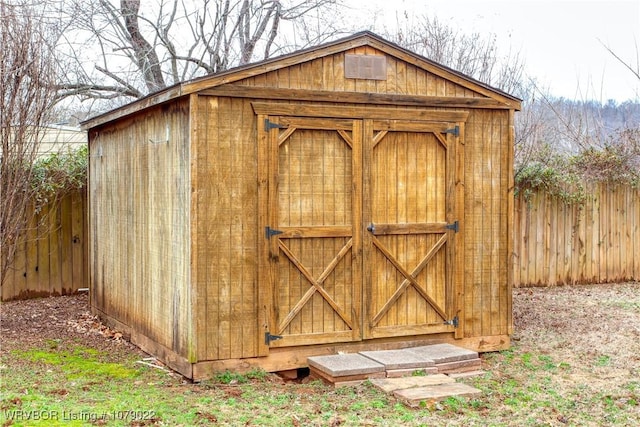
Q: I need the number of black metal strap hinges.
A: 6